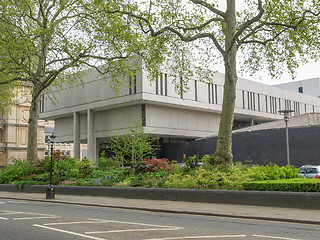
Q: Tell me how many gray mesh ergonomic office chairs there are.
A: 0